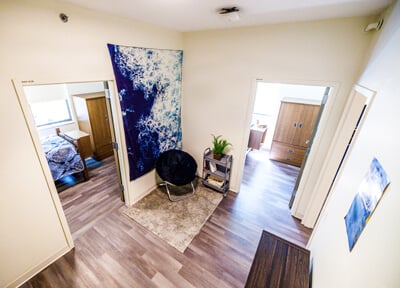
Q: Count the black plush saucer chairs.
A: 1